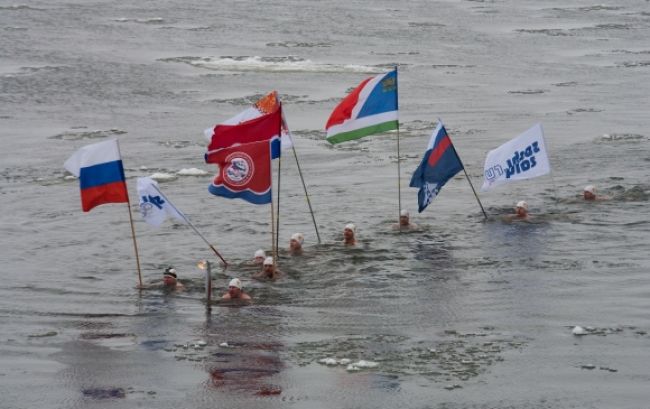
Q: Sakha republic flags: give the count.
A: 0